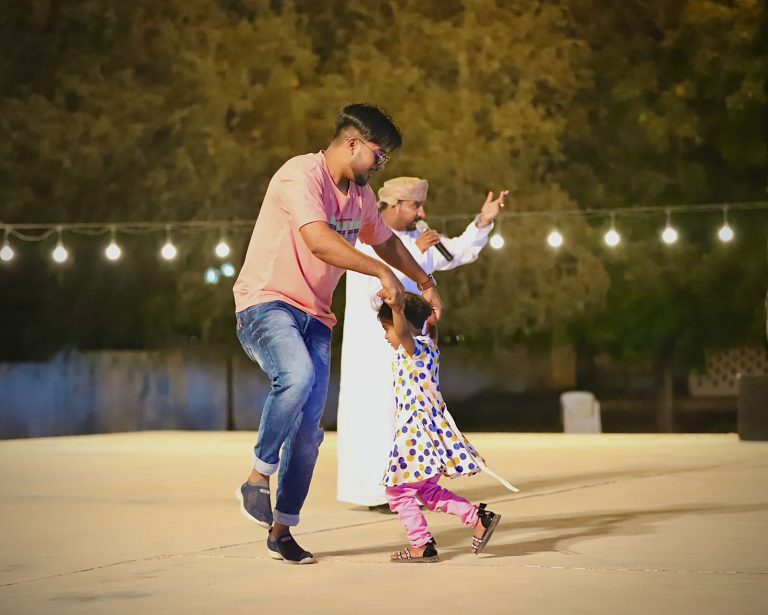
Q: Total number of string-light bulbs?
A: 10